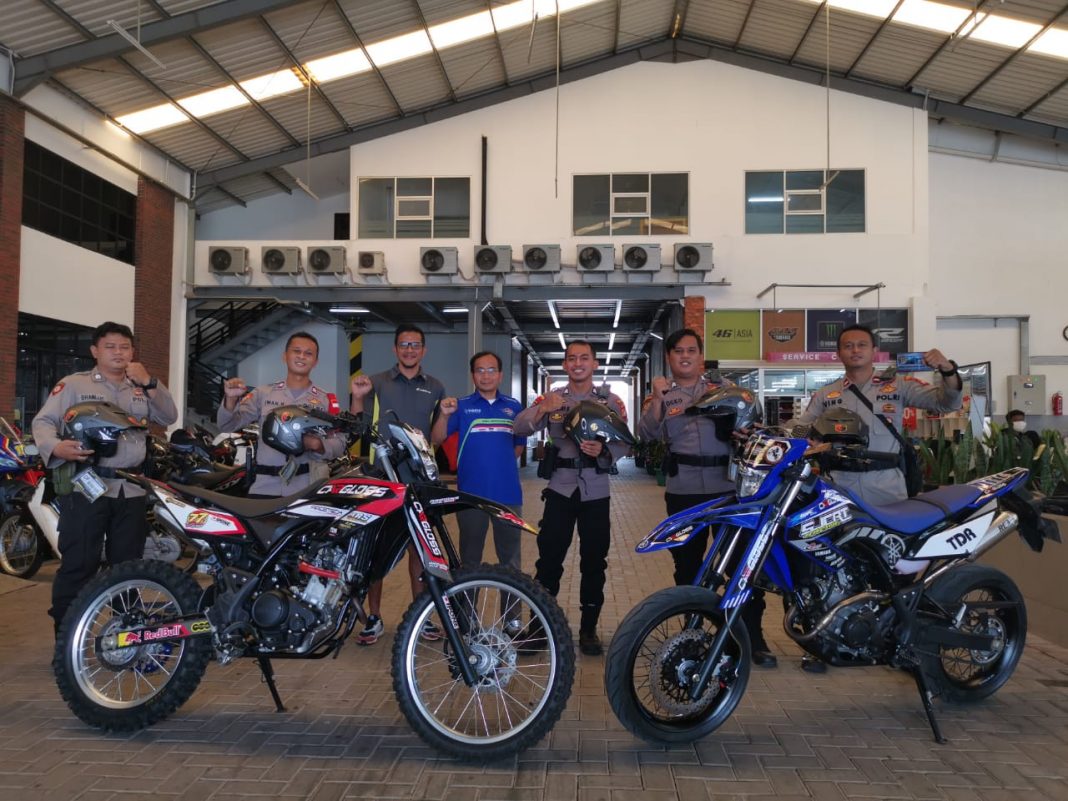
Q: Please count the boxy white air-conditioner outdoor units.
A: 10